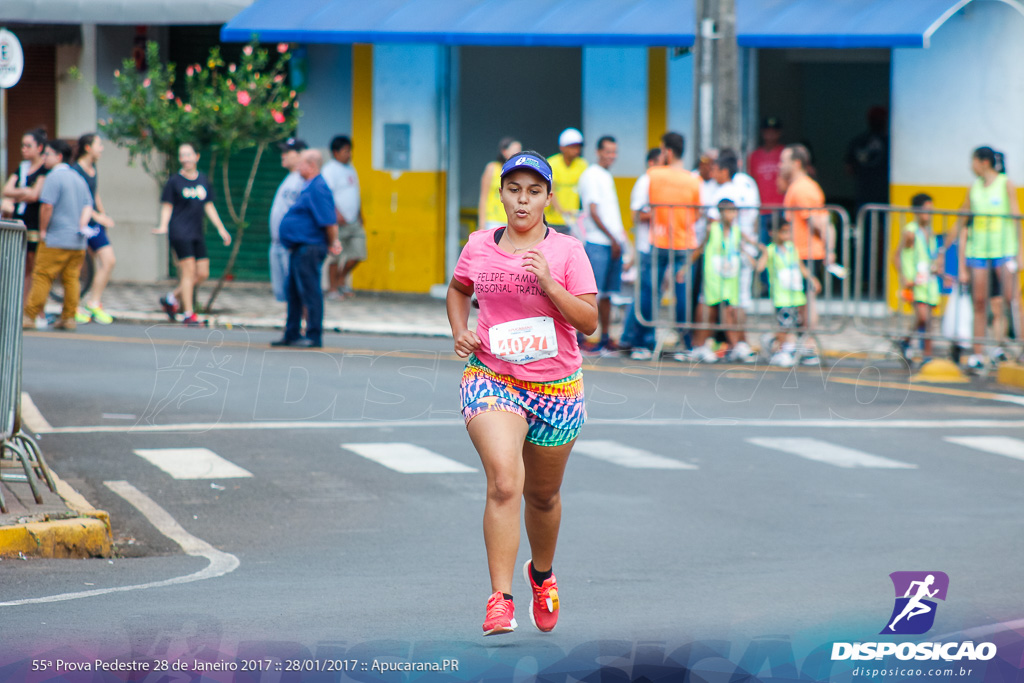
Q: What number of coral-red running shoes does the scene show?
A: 2